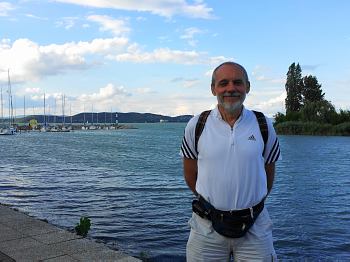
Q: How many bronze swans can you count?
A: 0